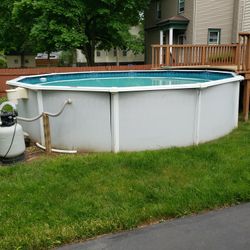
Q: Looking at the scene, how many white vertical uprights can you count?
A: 4